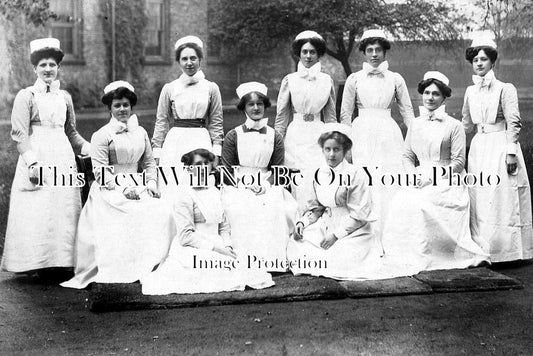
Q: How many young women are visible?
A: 10